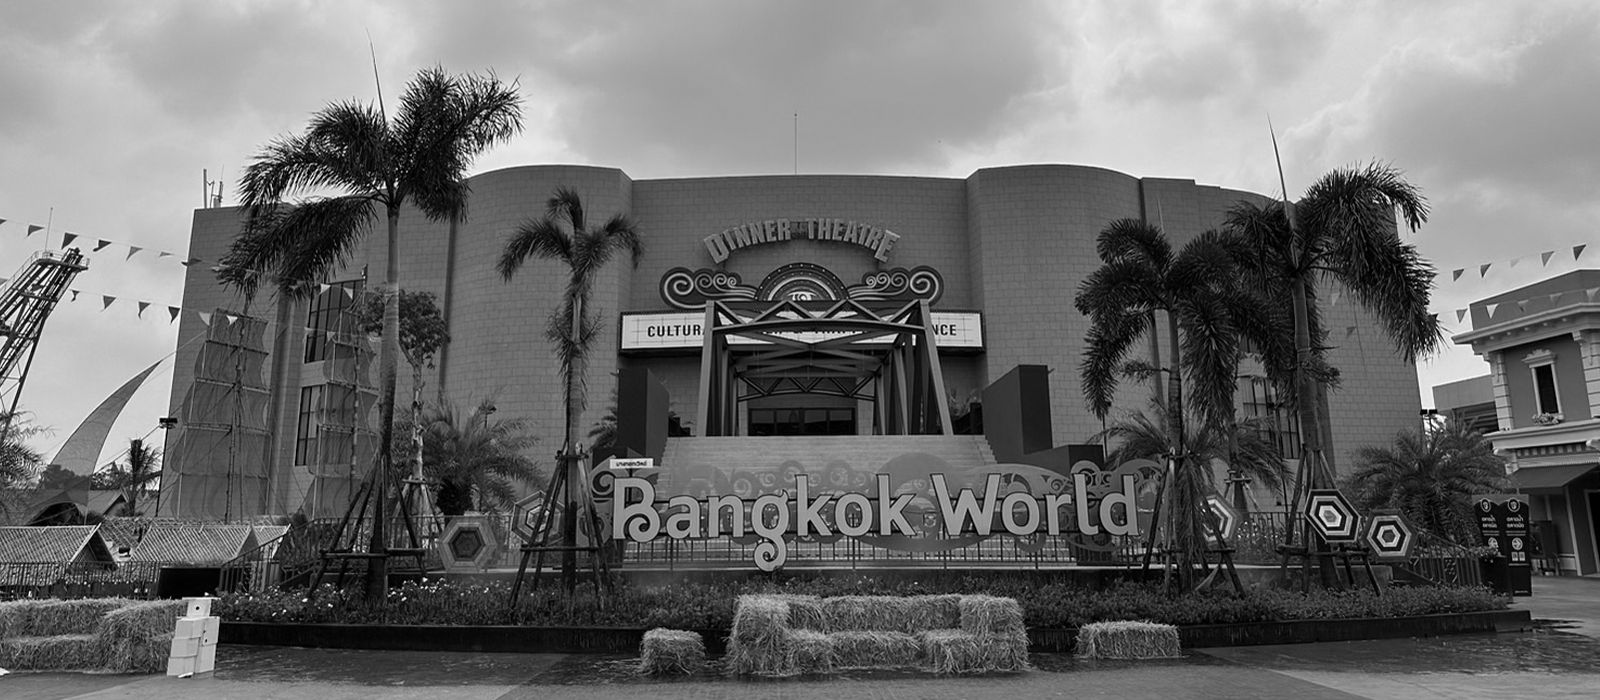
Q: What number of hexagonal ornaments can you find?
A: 5